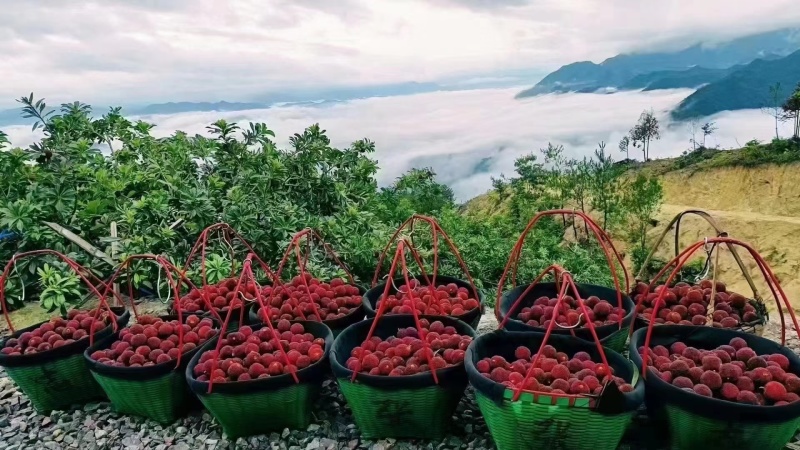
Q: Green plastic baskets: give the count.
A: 10